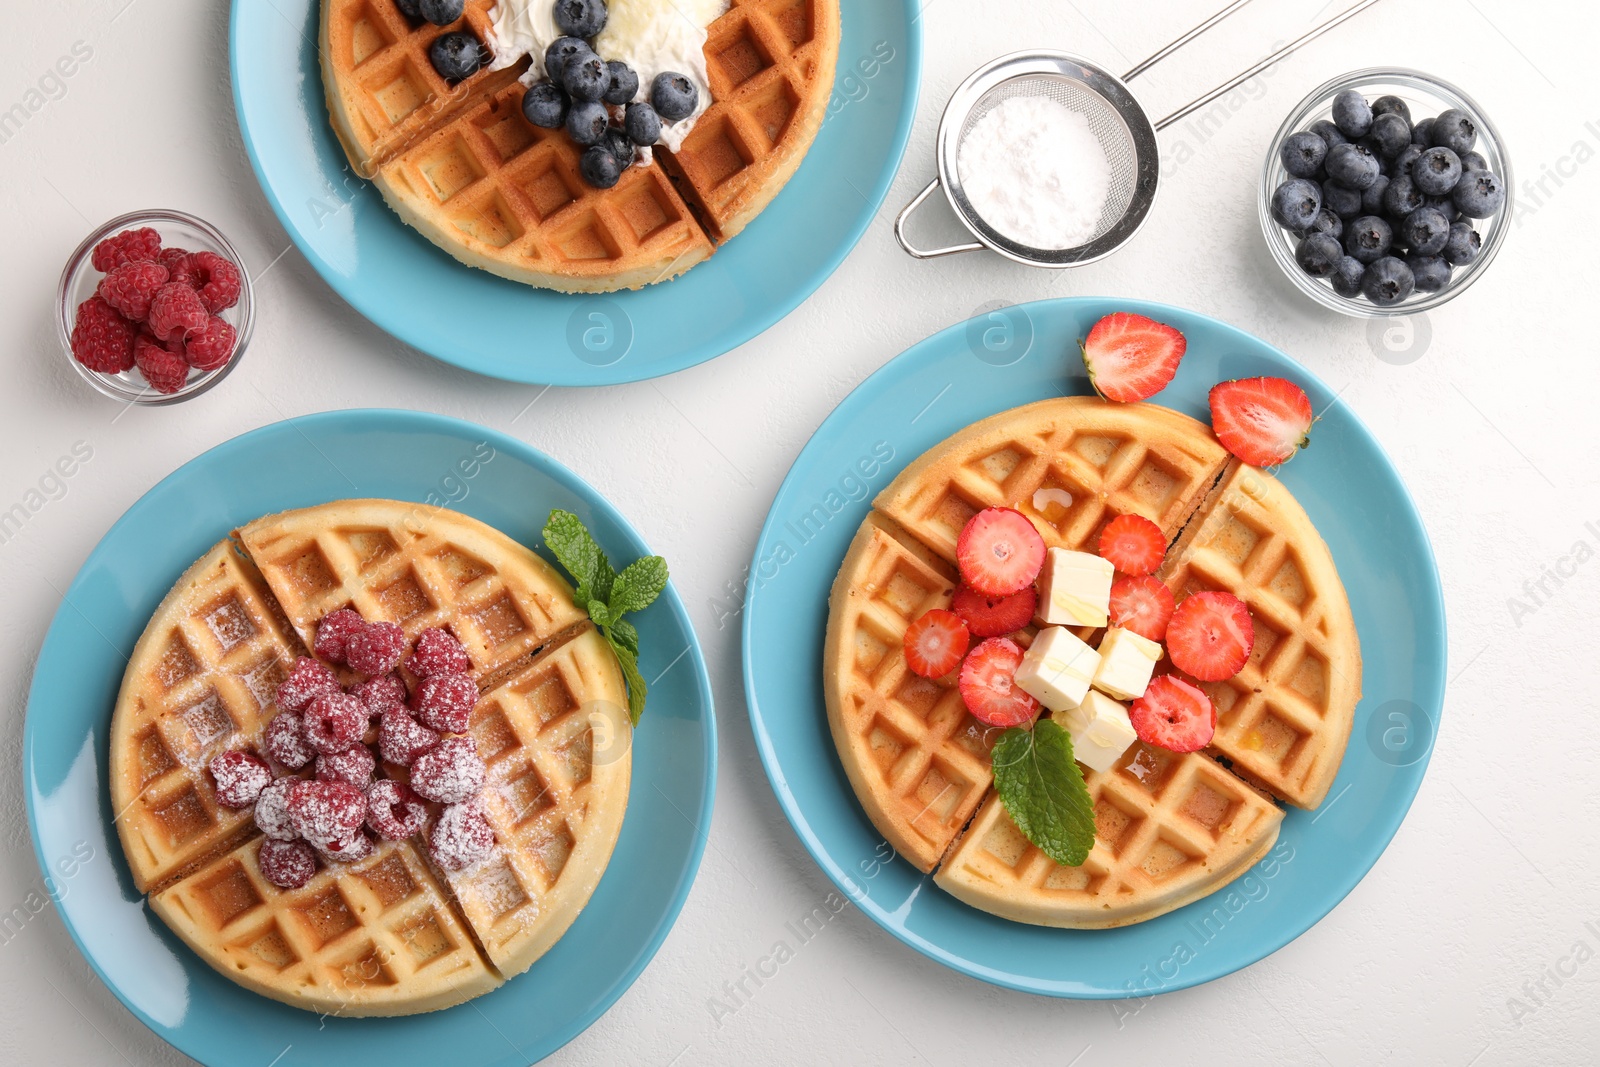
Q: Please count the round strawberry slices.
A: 8